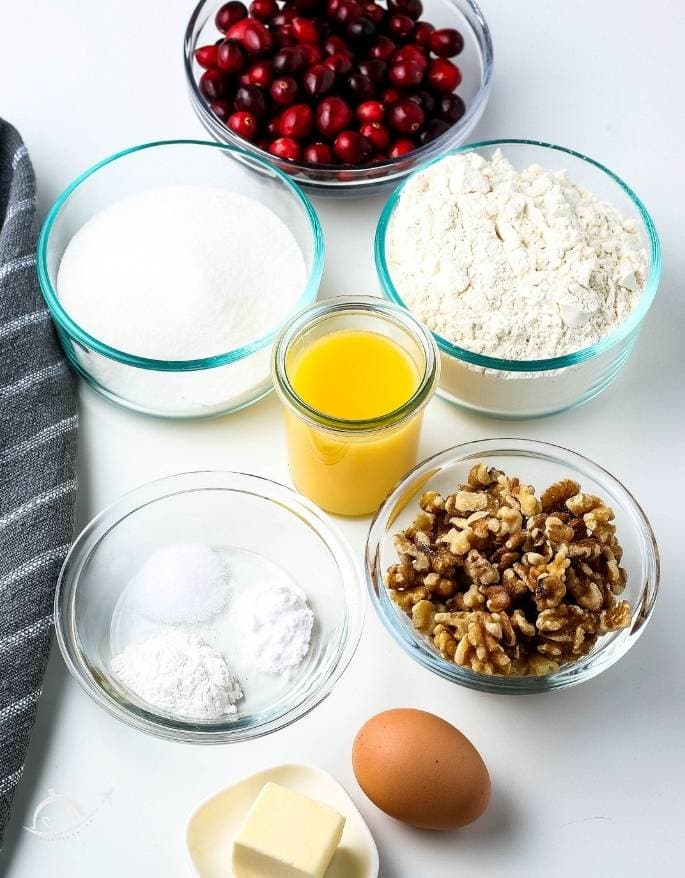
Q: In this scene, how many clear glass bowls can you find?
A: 5